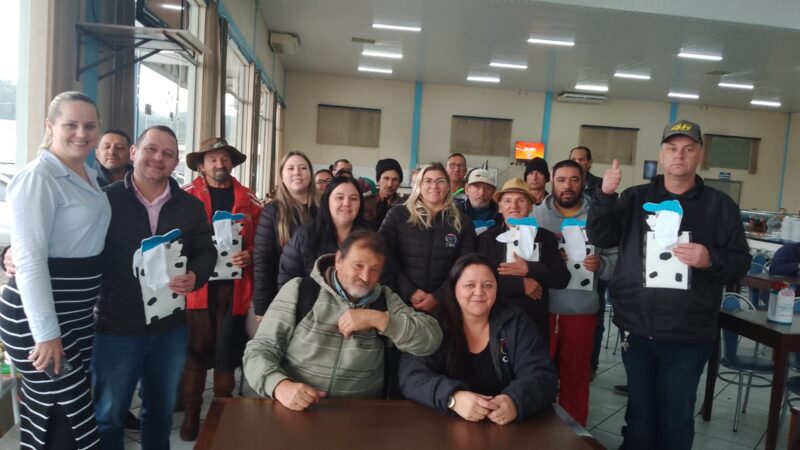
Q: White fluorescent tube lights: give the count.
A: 12